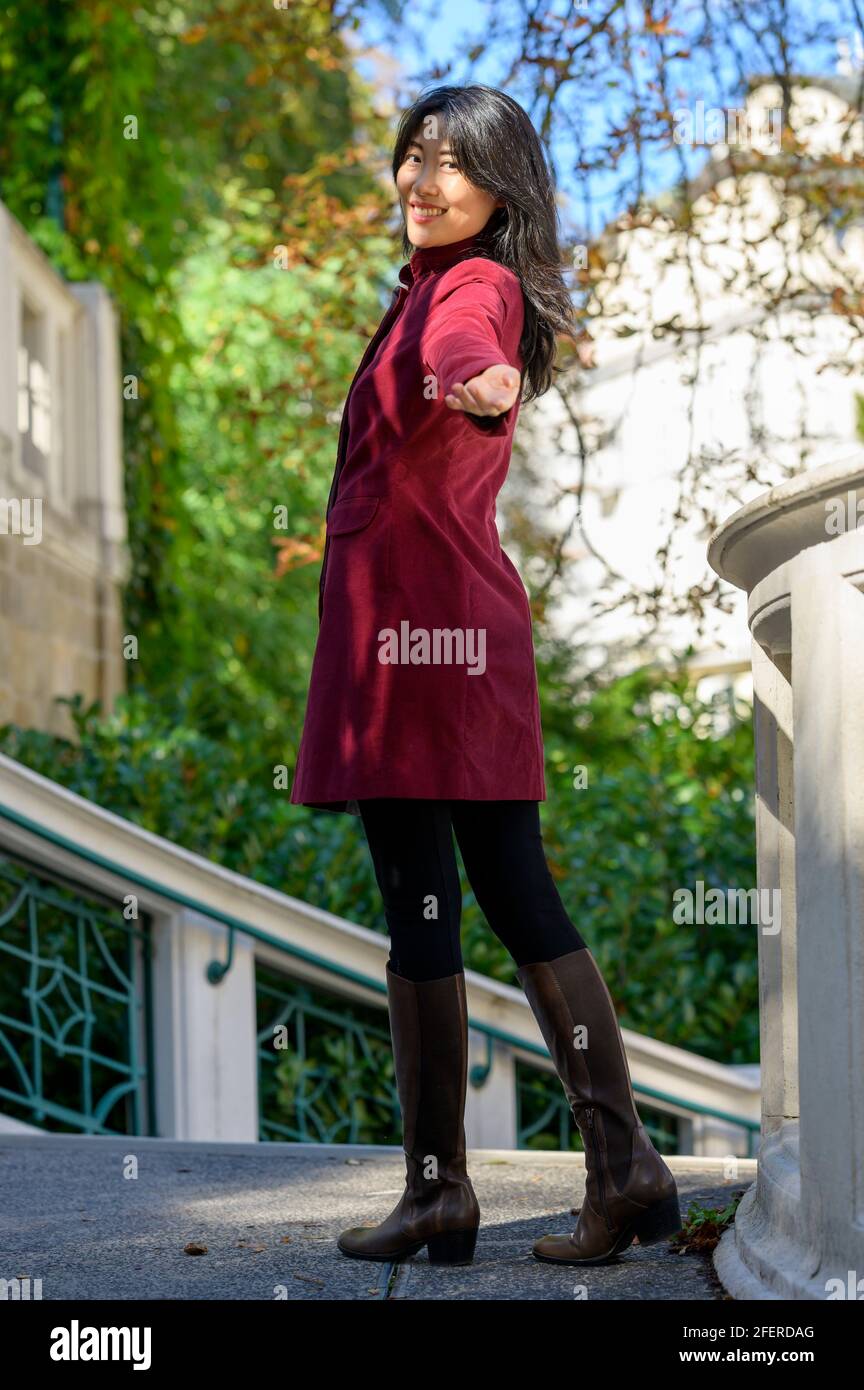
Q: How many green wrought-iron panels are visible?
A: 3